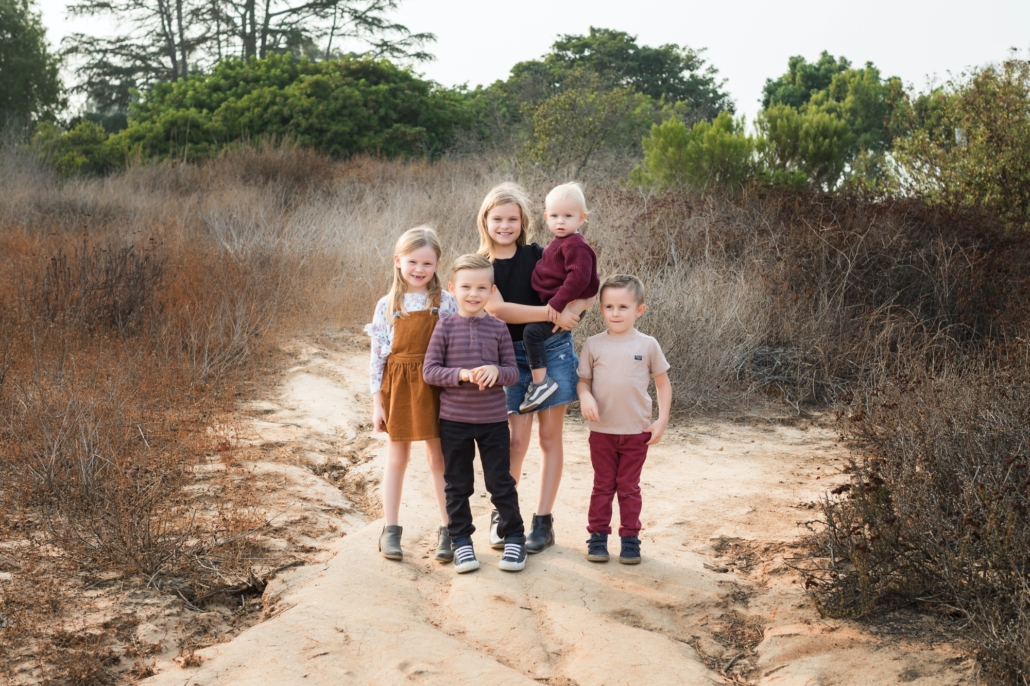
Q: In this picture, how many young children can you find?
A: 5